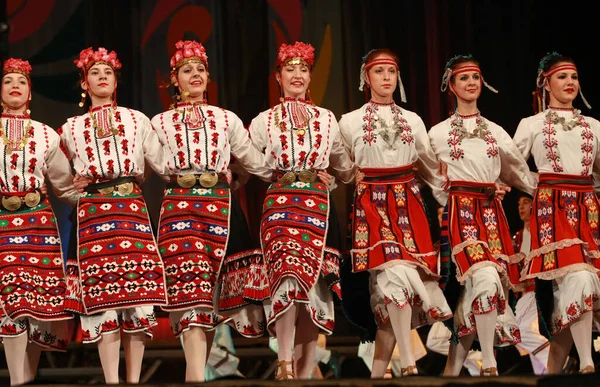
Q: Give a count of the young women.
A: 7